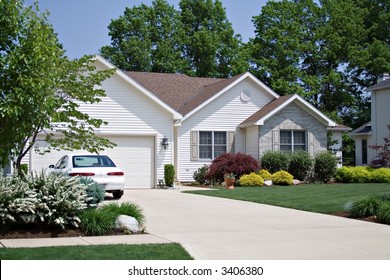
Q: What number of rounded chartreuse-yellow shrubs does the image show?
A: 3